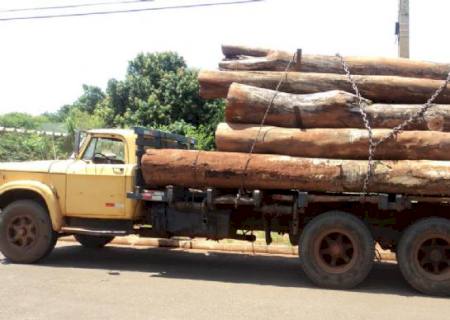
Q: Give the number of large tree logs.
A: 5